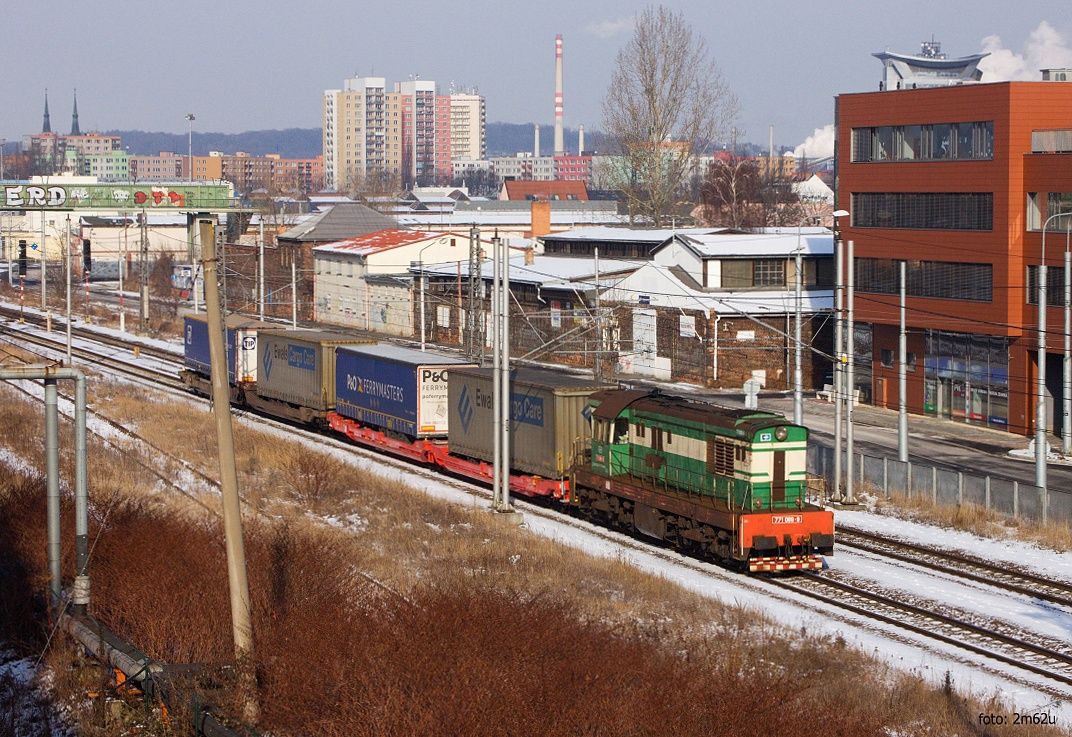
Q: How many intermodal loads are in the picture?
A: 4